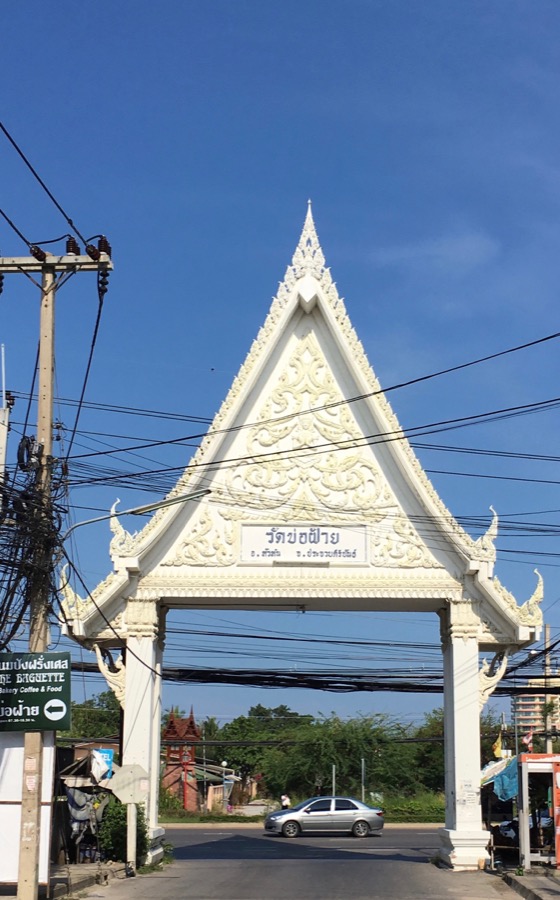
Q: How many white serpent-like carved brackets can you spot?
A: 2